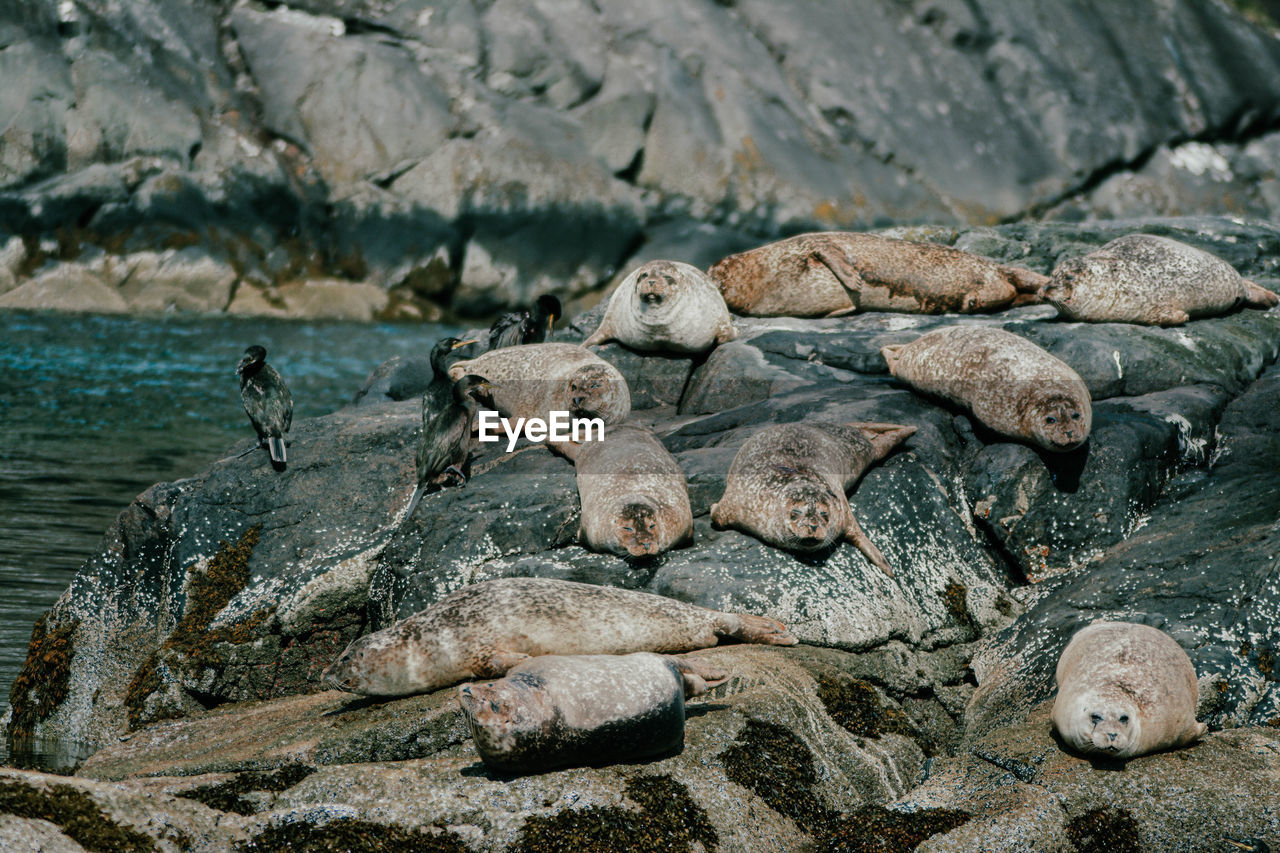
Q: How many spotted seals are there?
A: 10